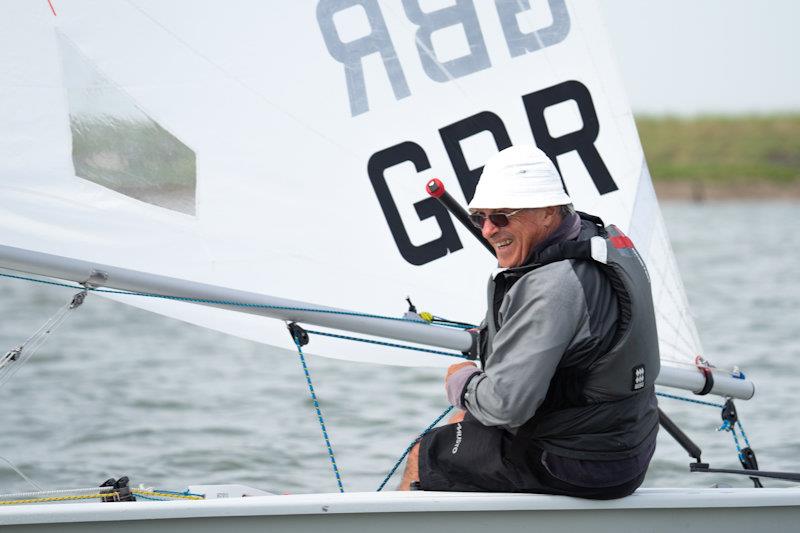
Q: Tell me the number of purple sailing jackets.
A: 0